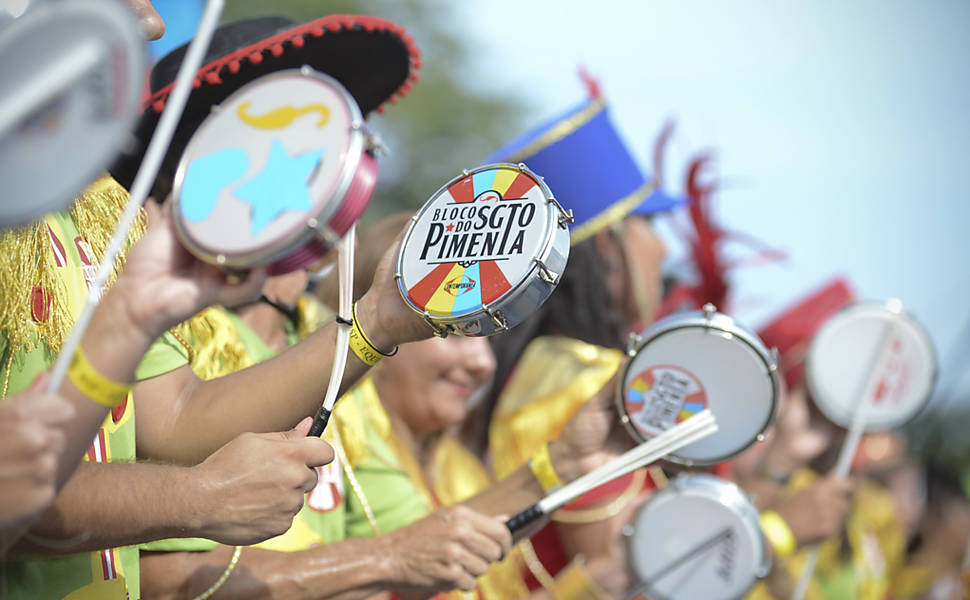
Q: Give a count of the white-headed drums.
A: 6